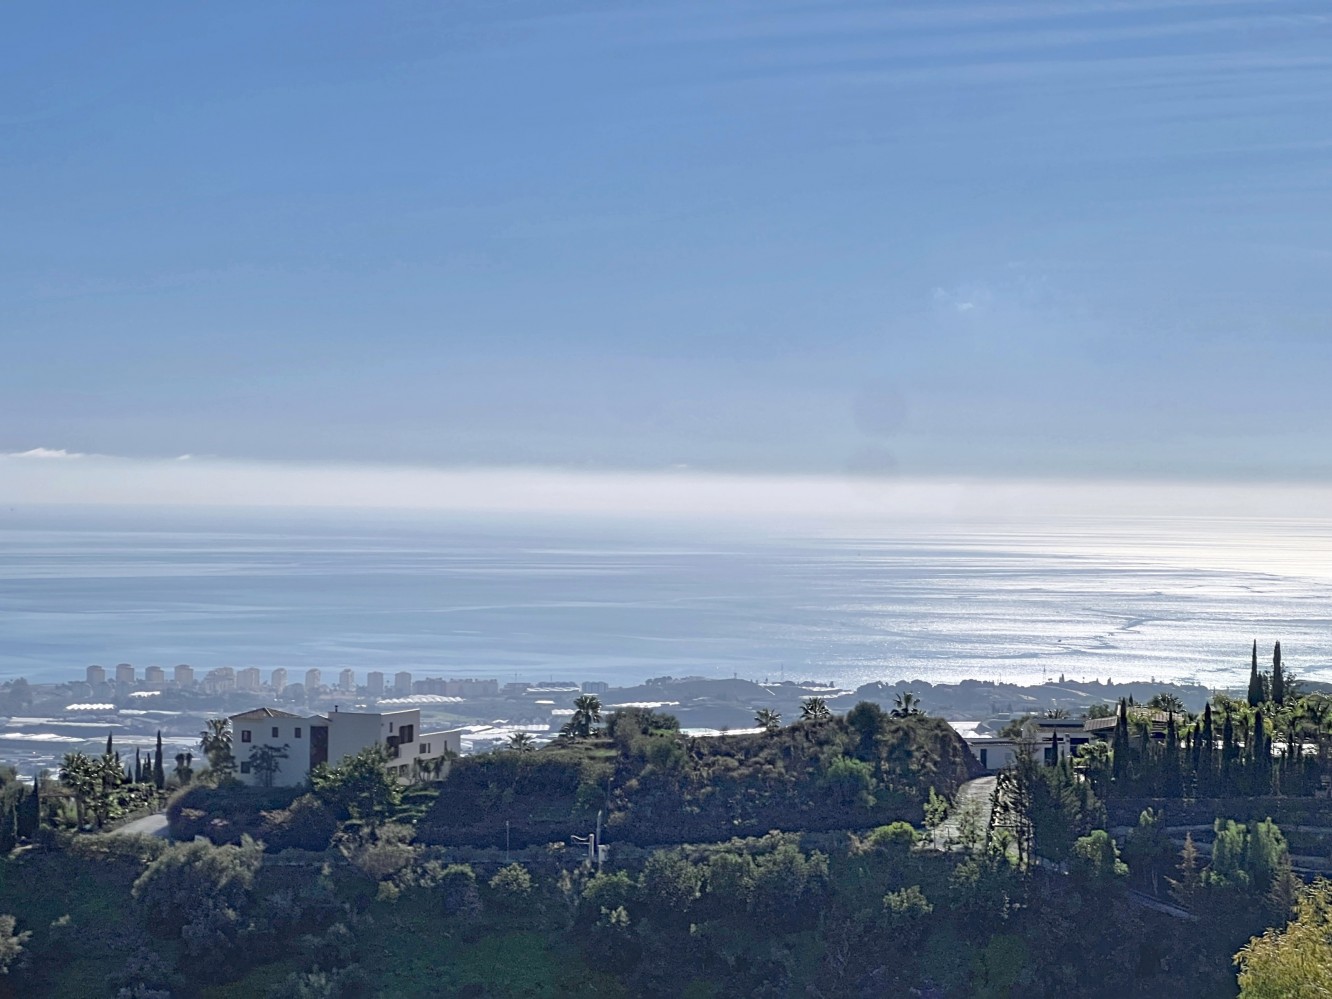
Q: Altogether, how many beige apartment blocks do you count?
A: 11